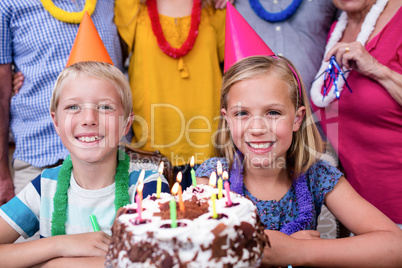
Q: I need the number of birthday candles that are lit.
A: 9